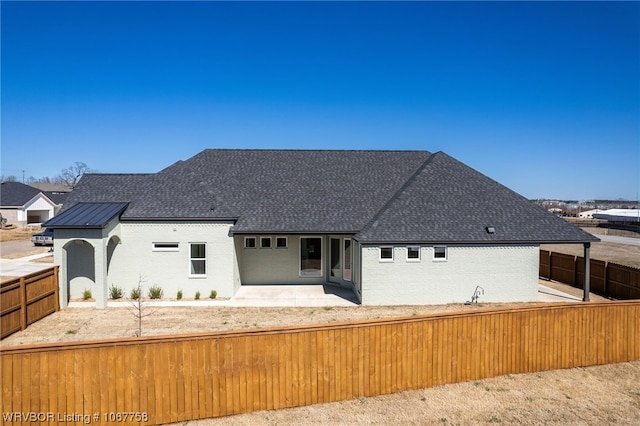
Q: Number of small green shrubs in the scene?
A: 7